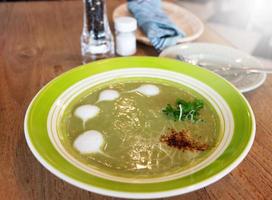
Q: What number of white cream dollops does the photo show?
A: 4